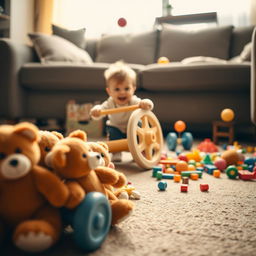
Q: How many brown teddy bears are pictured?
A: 4